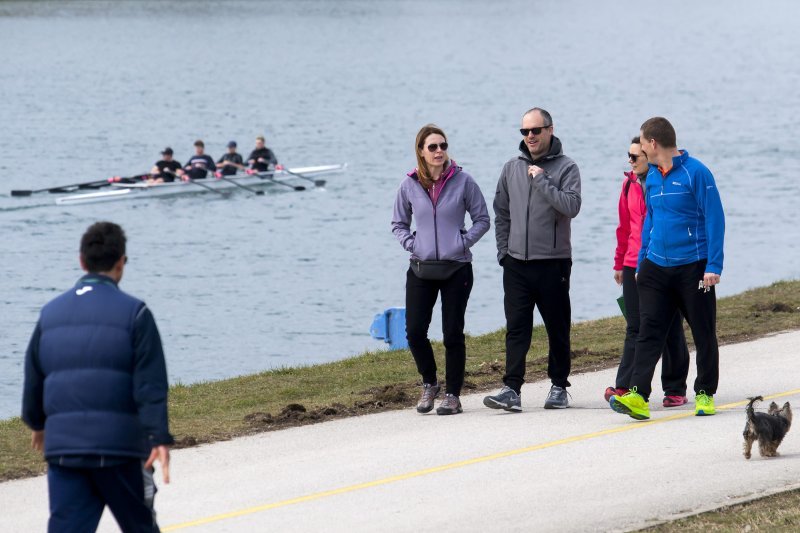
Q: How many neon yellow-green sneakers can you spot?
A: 2